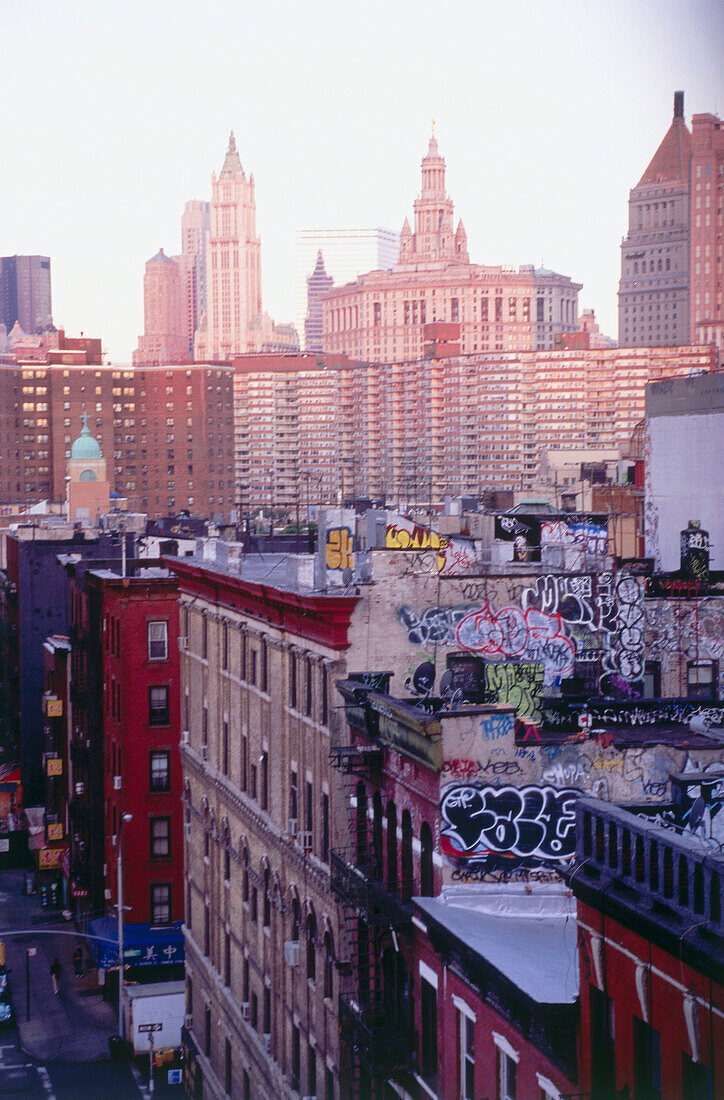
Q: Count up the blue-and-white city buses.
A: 0